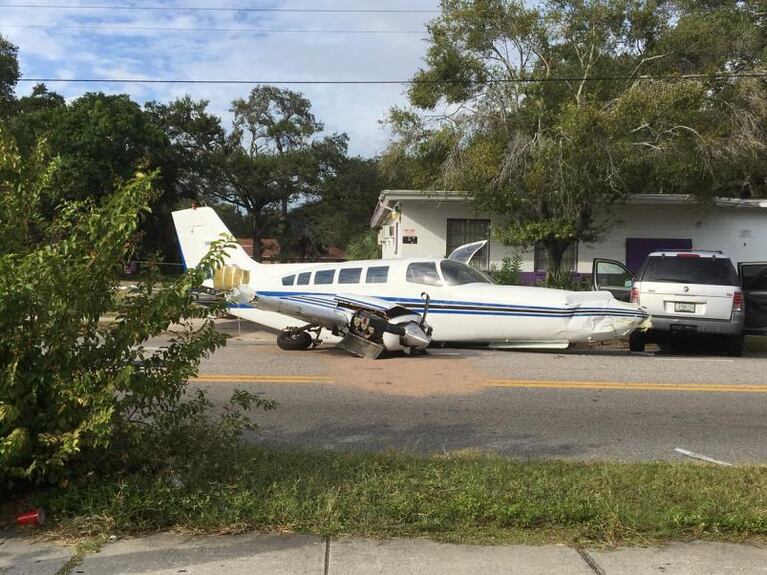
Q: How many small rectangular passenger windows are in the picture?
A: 5